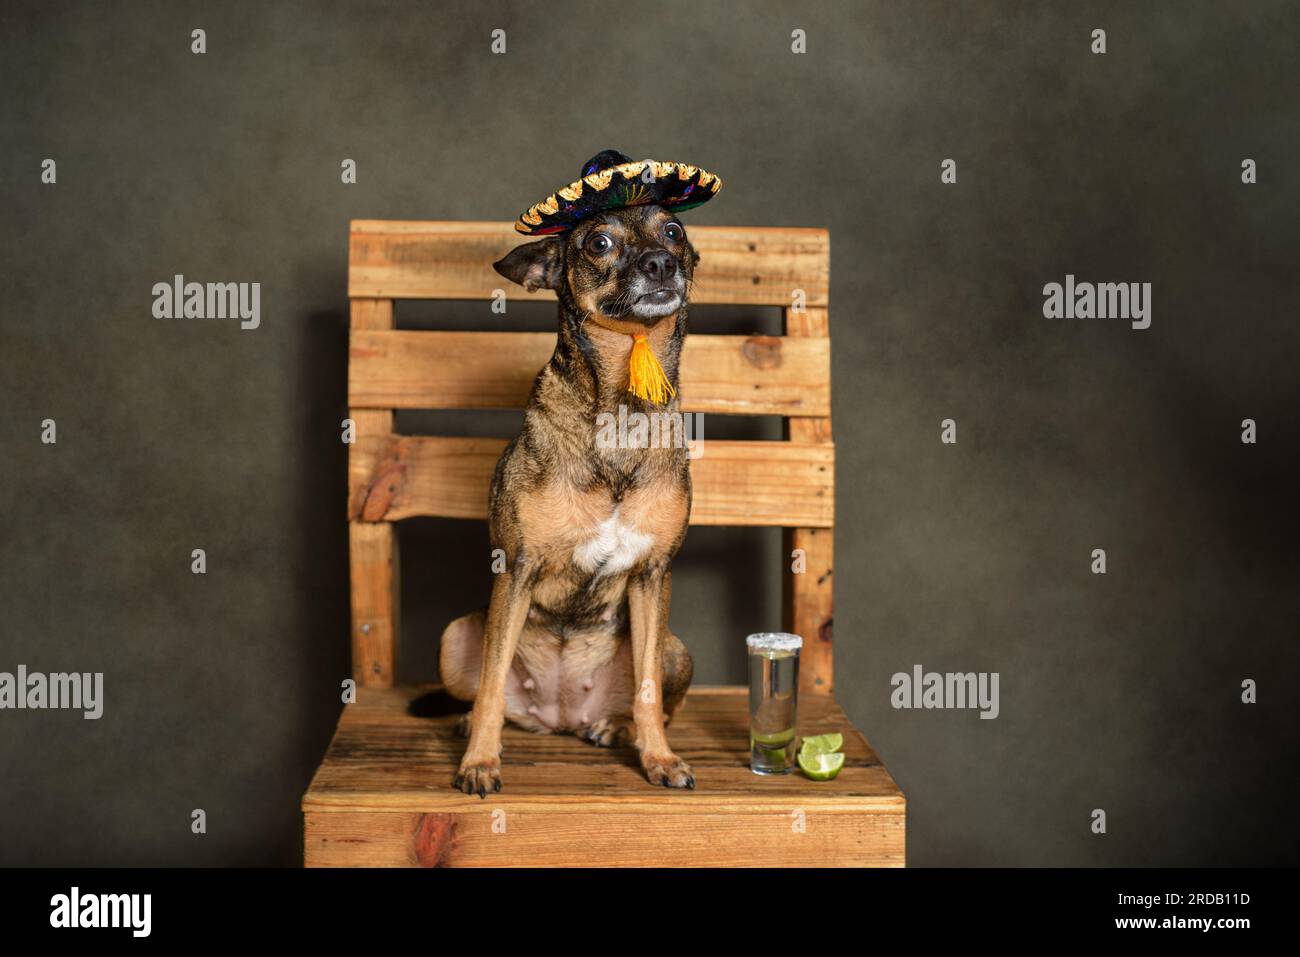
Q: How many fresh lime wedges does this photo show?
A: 2